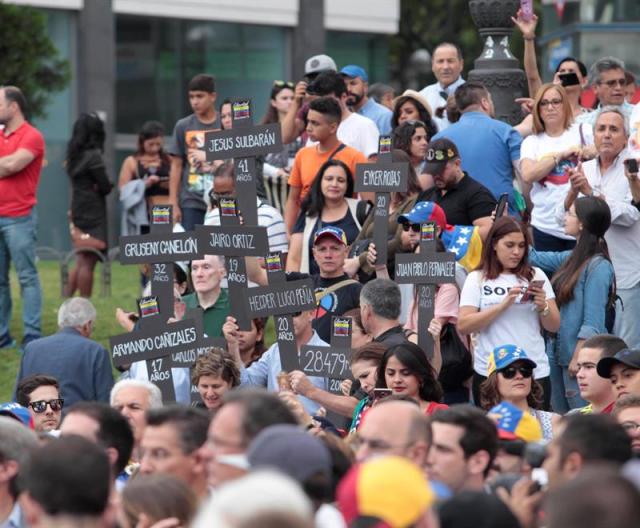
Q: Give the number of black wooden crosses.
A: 9